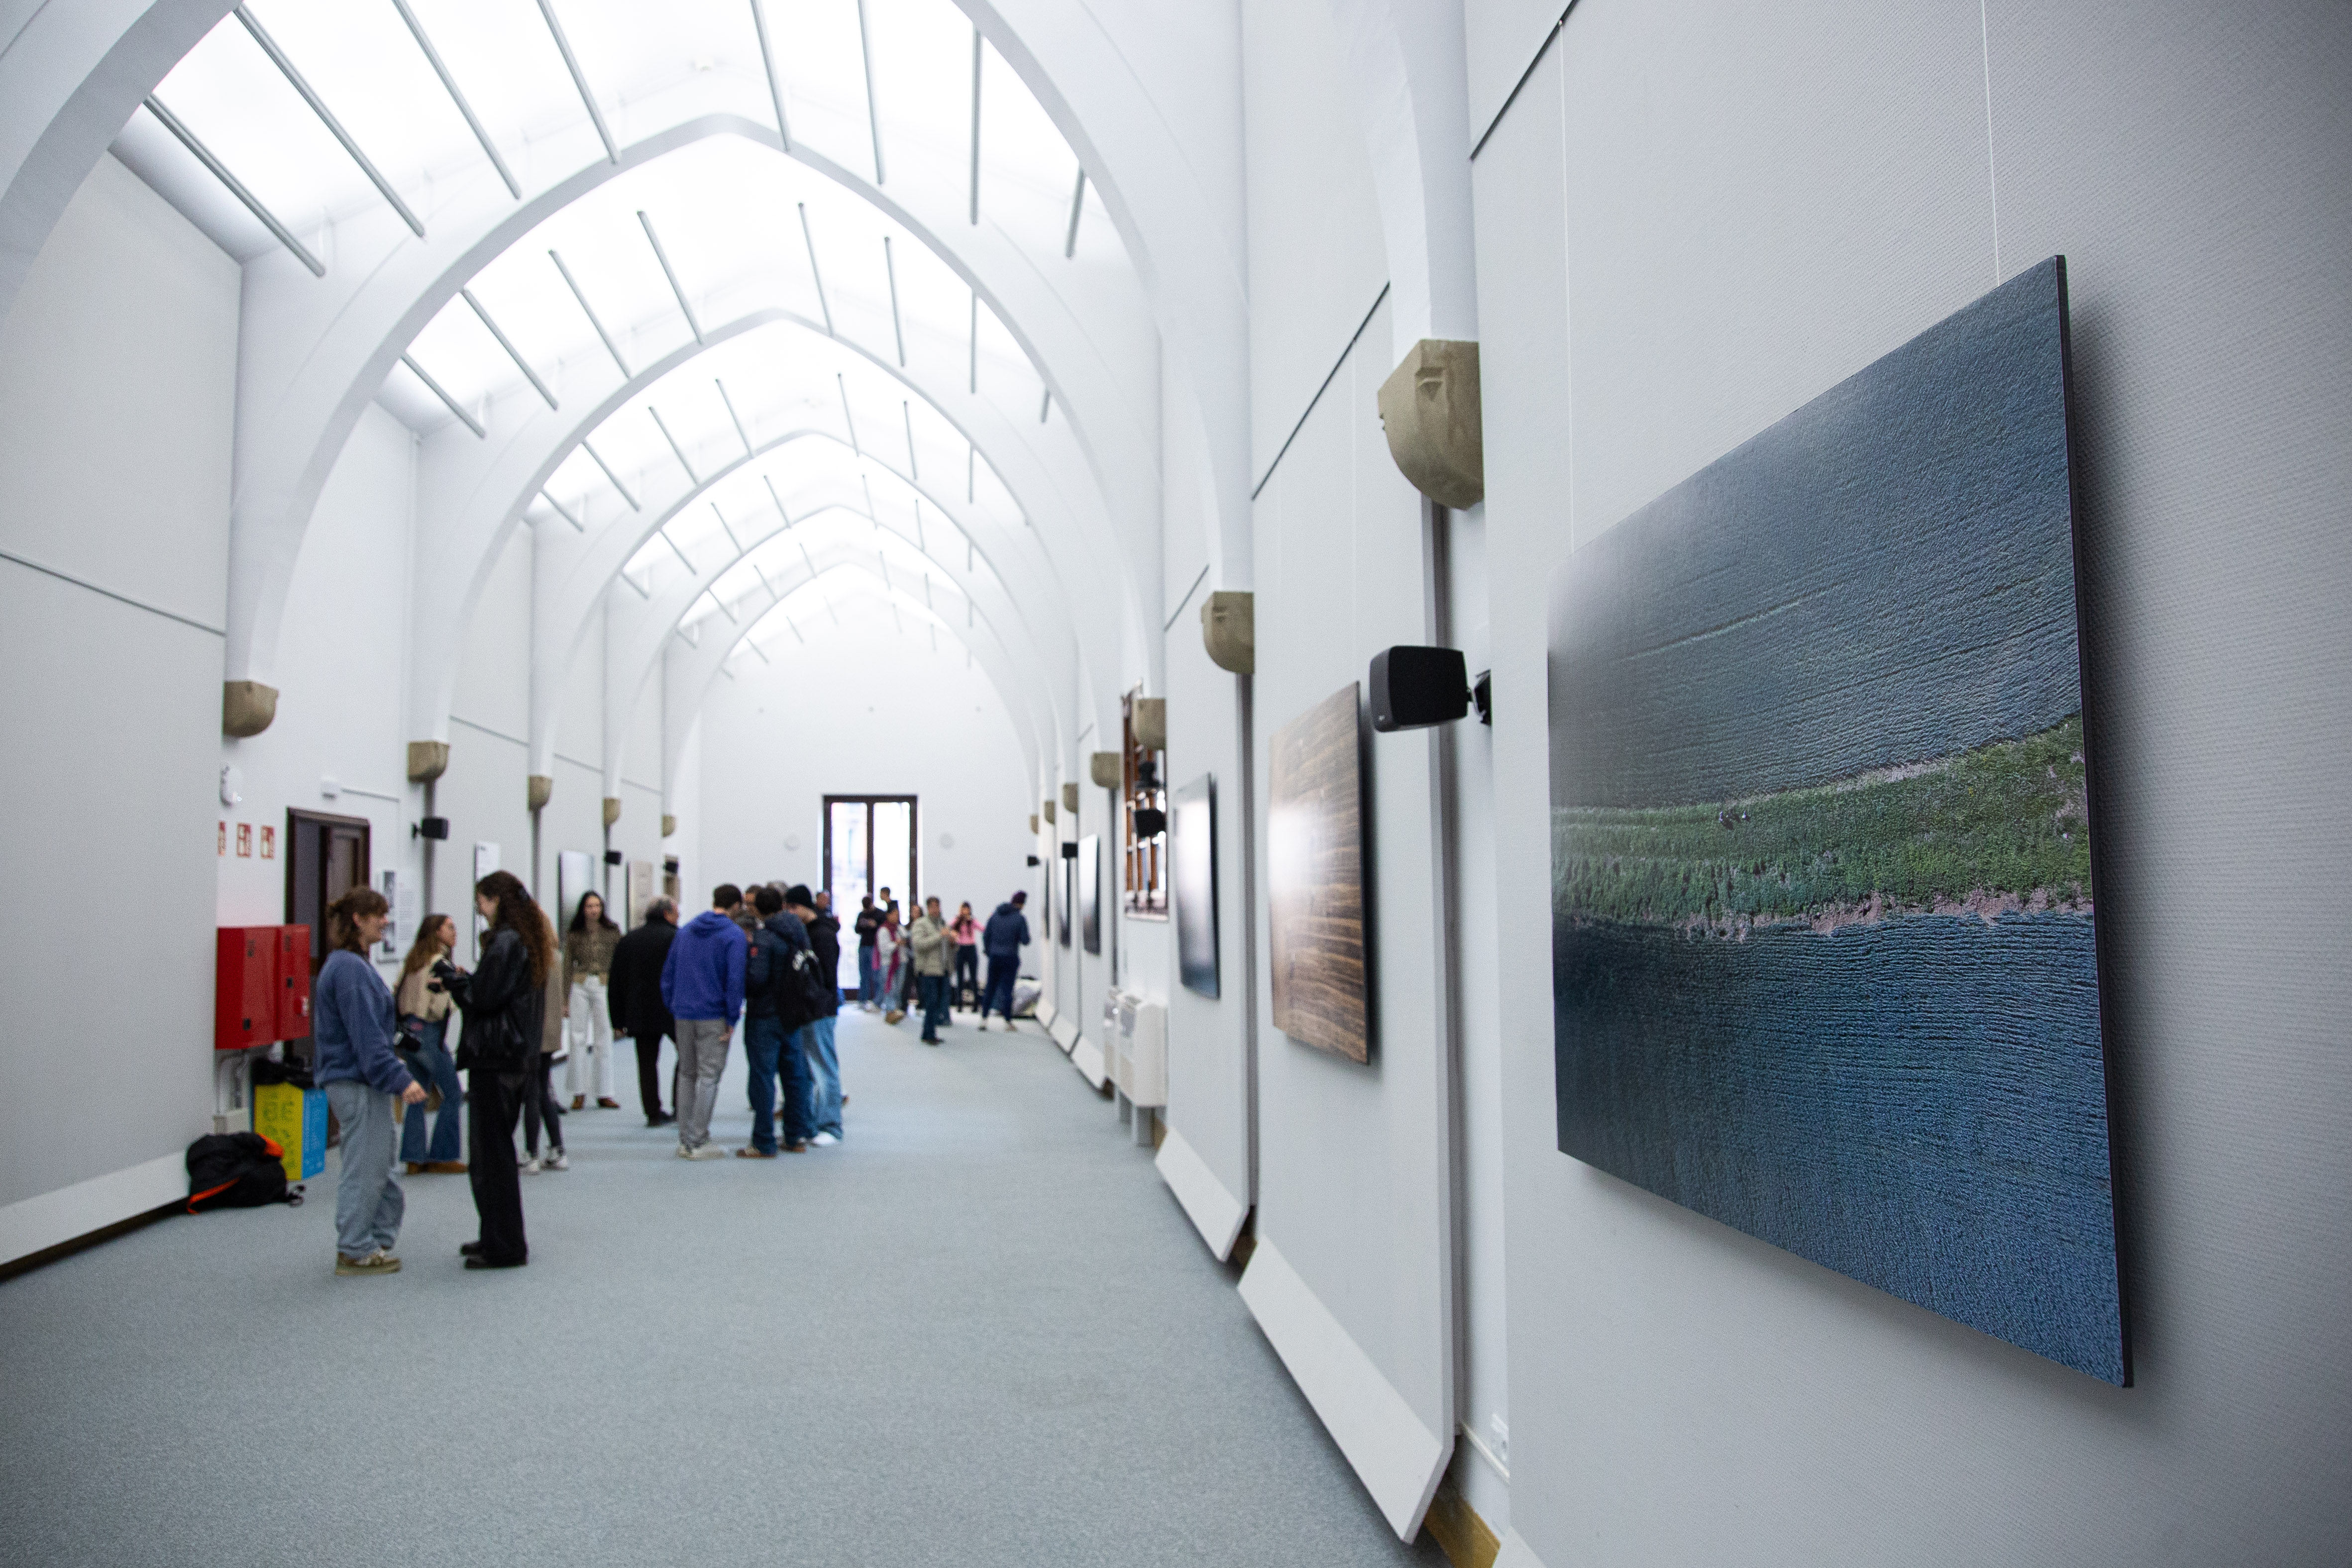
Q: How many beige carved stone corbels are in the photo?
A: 12